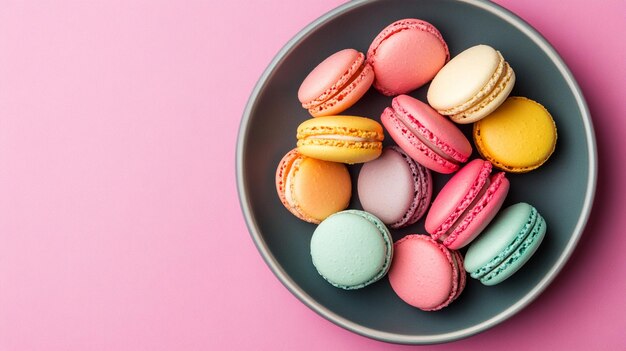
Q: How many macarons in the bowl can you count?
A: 12